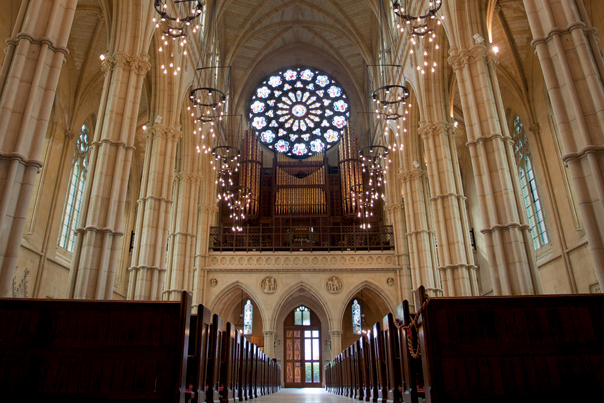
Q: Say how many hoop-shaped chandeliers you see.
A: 8